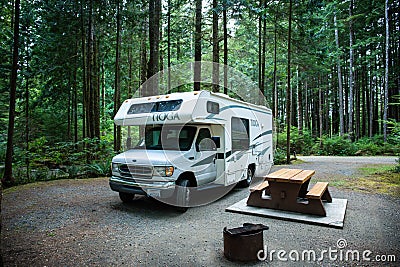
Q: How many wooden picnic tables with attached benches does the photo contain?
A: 1